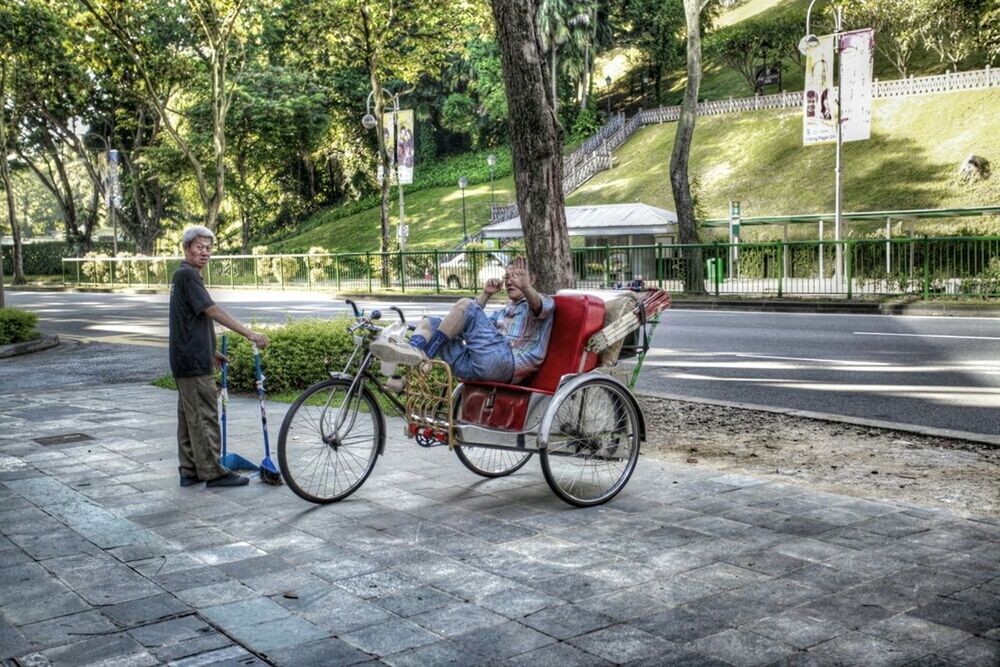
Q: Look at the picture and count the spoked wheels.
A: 3